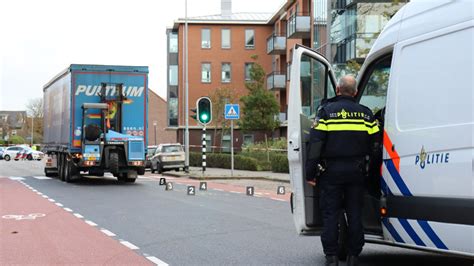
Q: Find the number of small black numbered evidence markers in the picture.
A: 6